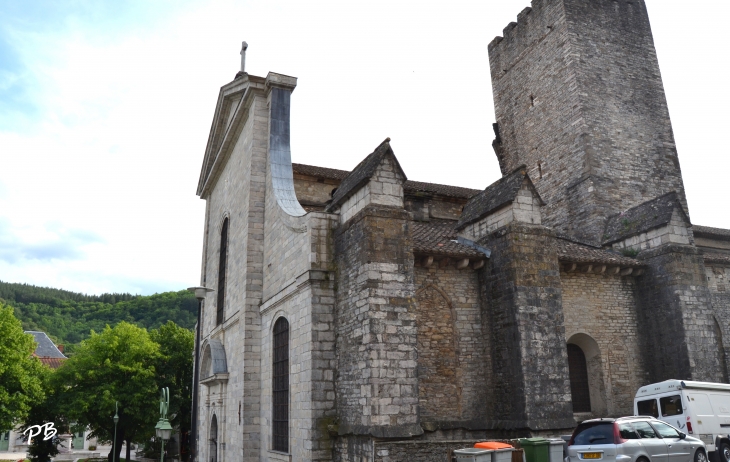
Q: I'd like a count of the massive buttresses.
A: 3